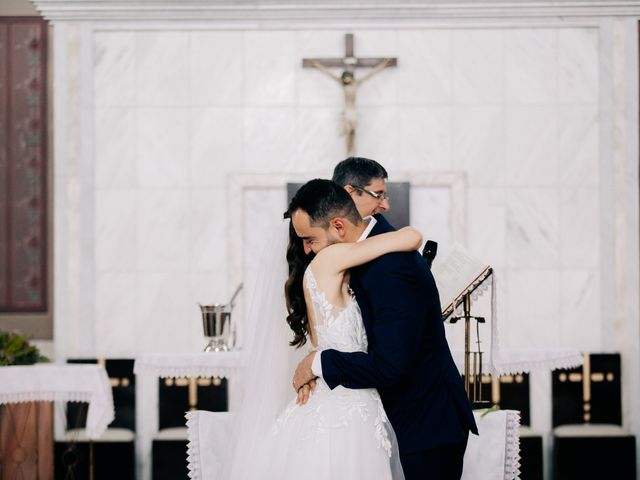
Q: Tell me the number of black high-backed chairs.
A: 4